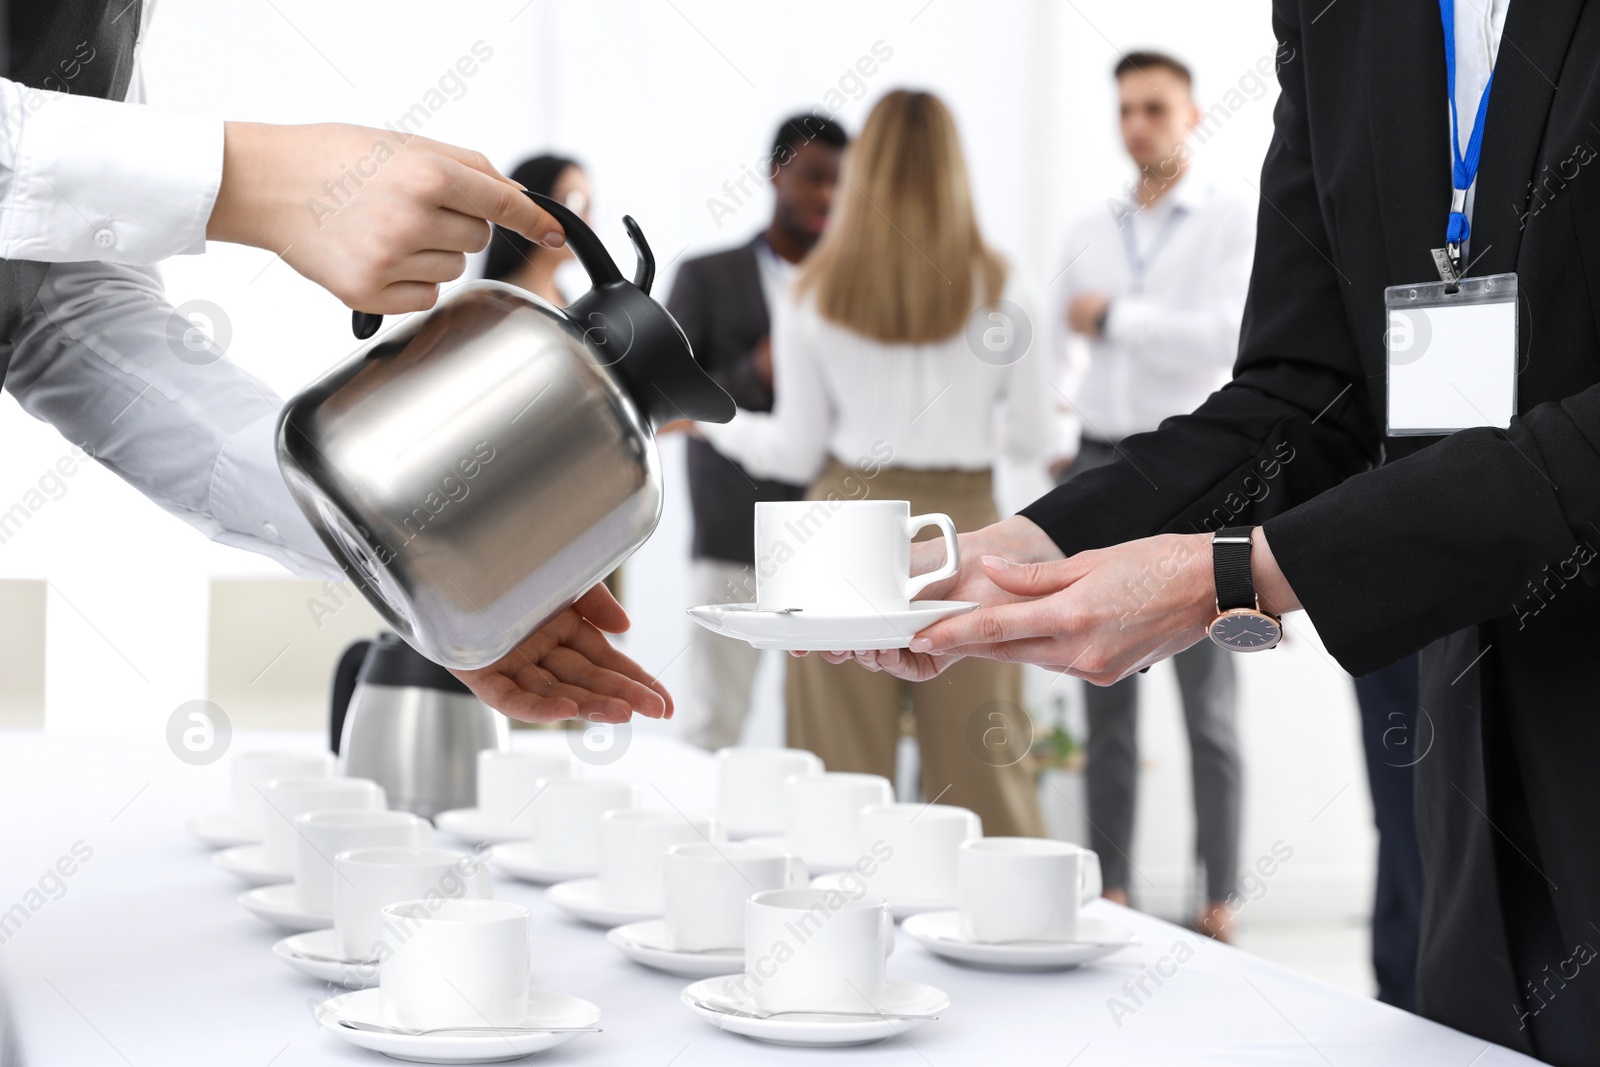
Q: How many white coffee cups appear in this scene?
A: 15